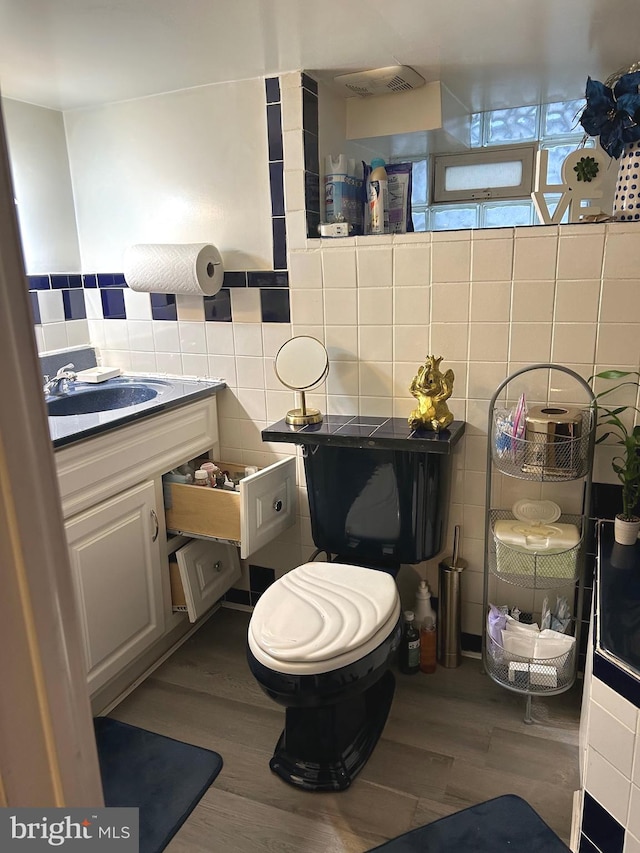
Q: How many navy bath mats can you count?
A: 2